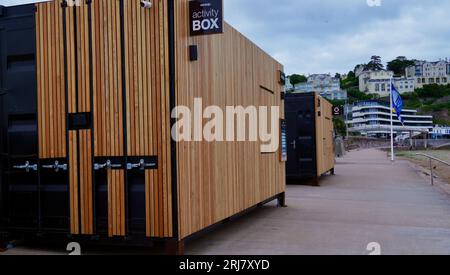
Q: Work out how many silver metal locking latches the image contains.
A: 4